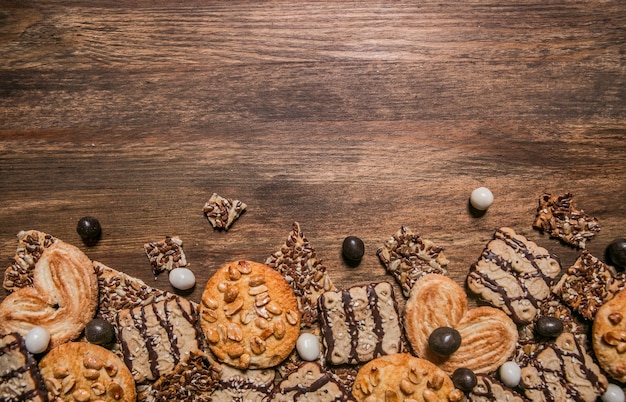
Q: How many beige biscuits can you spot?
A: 8